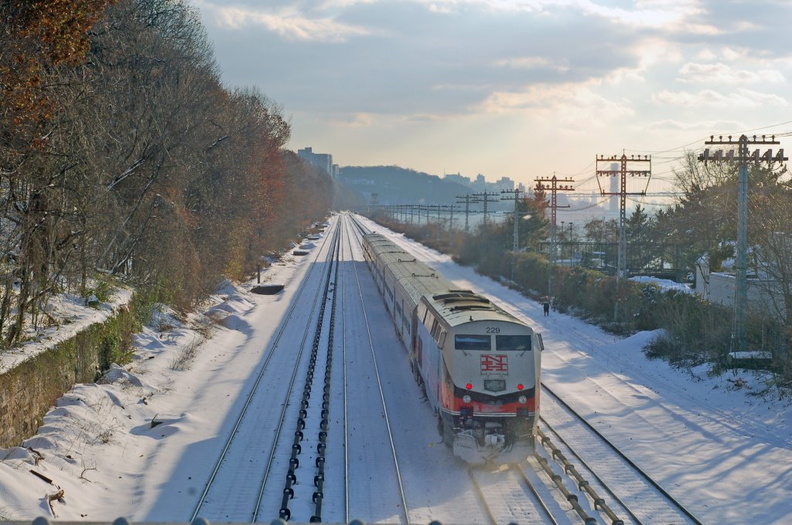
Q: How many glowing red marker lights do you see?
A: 2